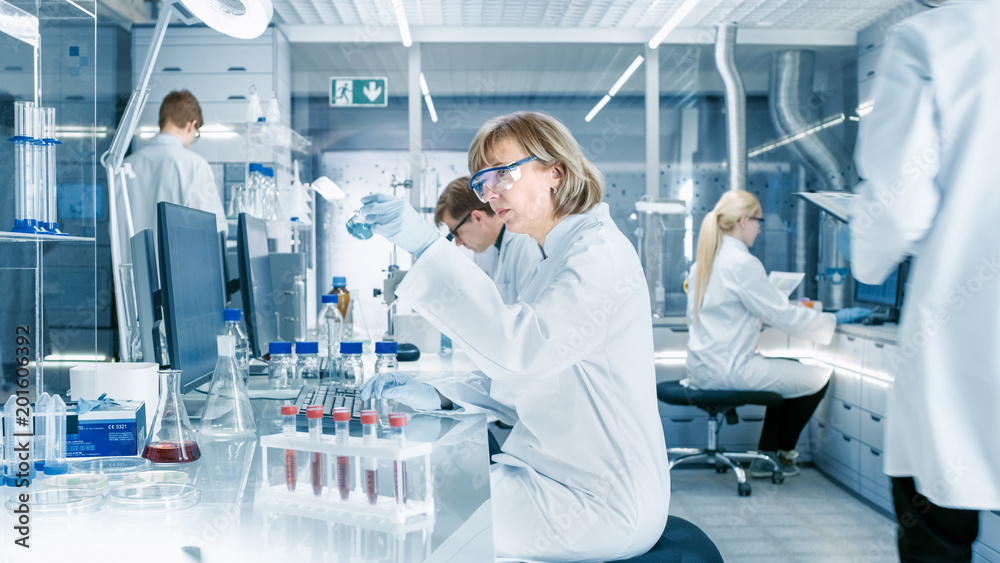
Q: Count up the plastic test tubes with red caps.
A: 5